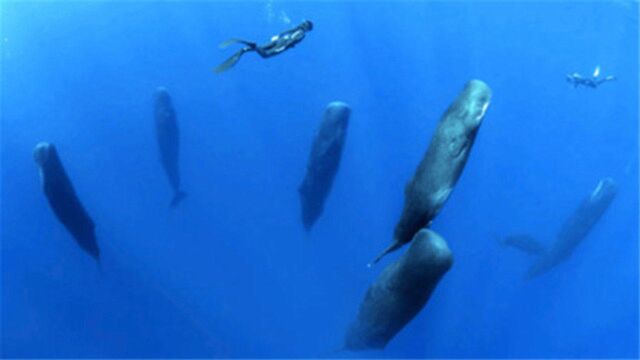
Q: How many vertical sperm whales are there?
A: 6